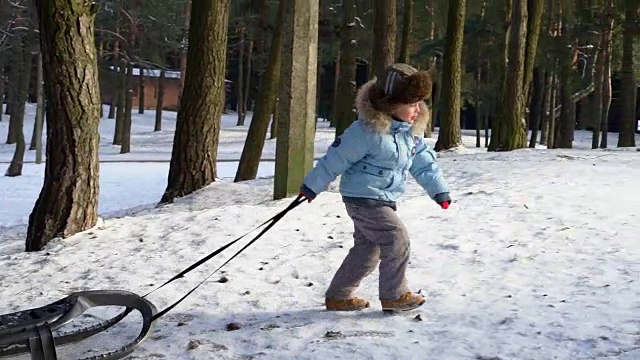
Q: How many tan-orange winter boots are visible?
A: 2